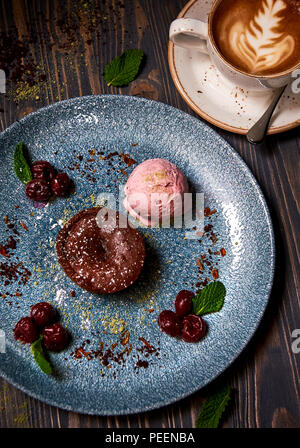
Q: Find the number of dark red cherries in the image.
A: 9